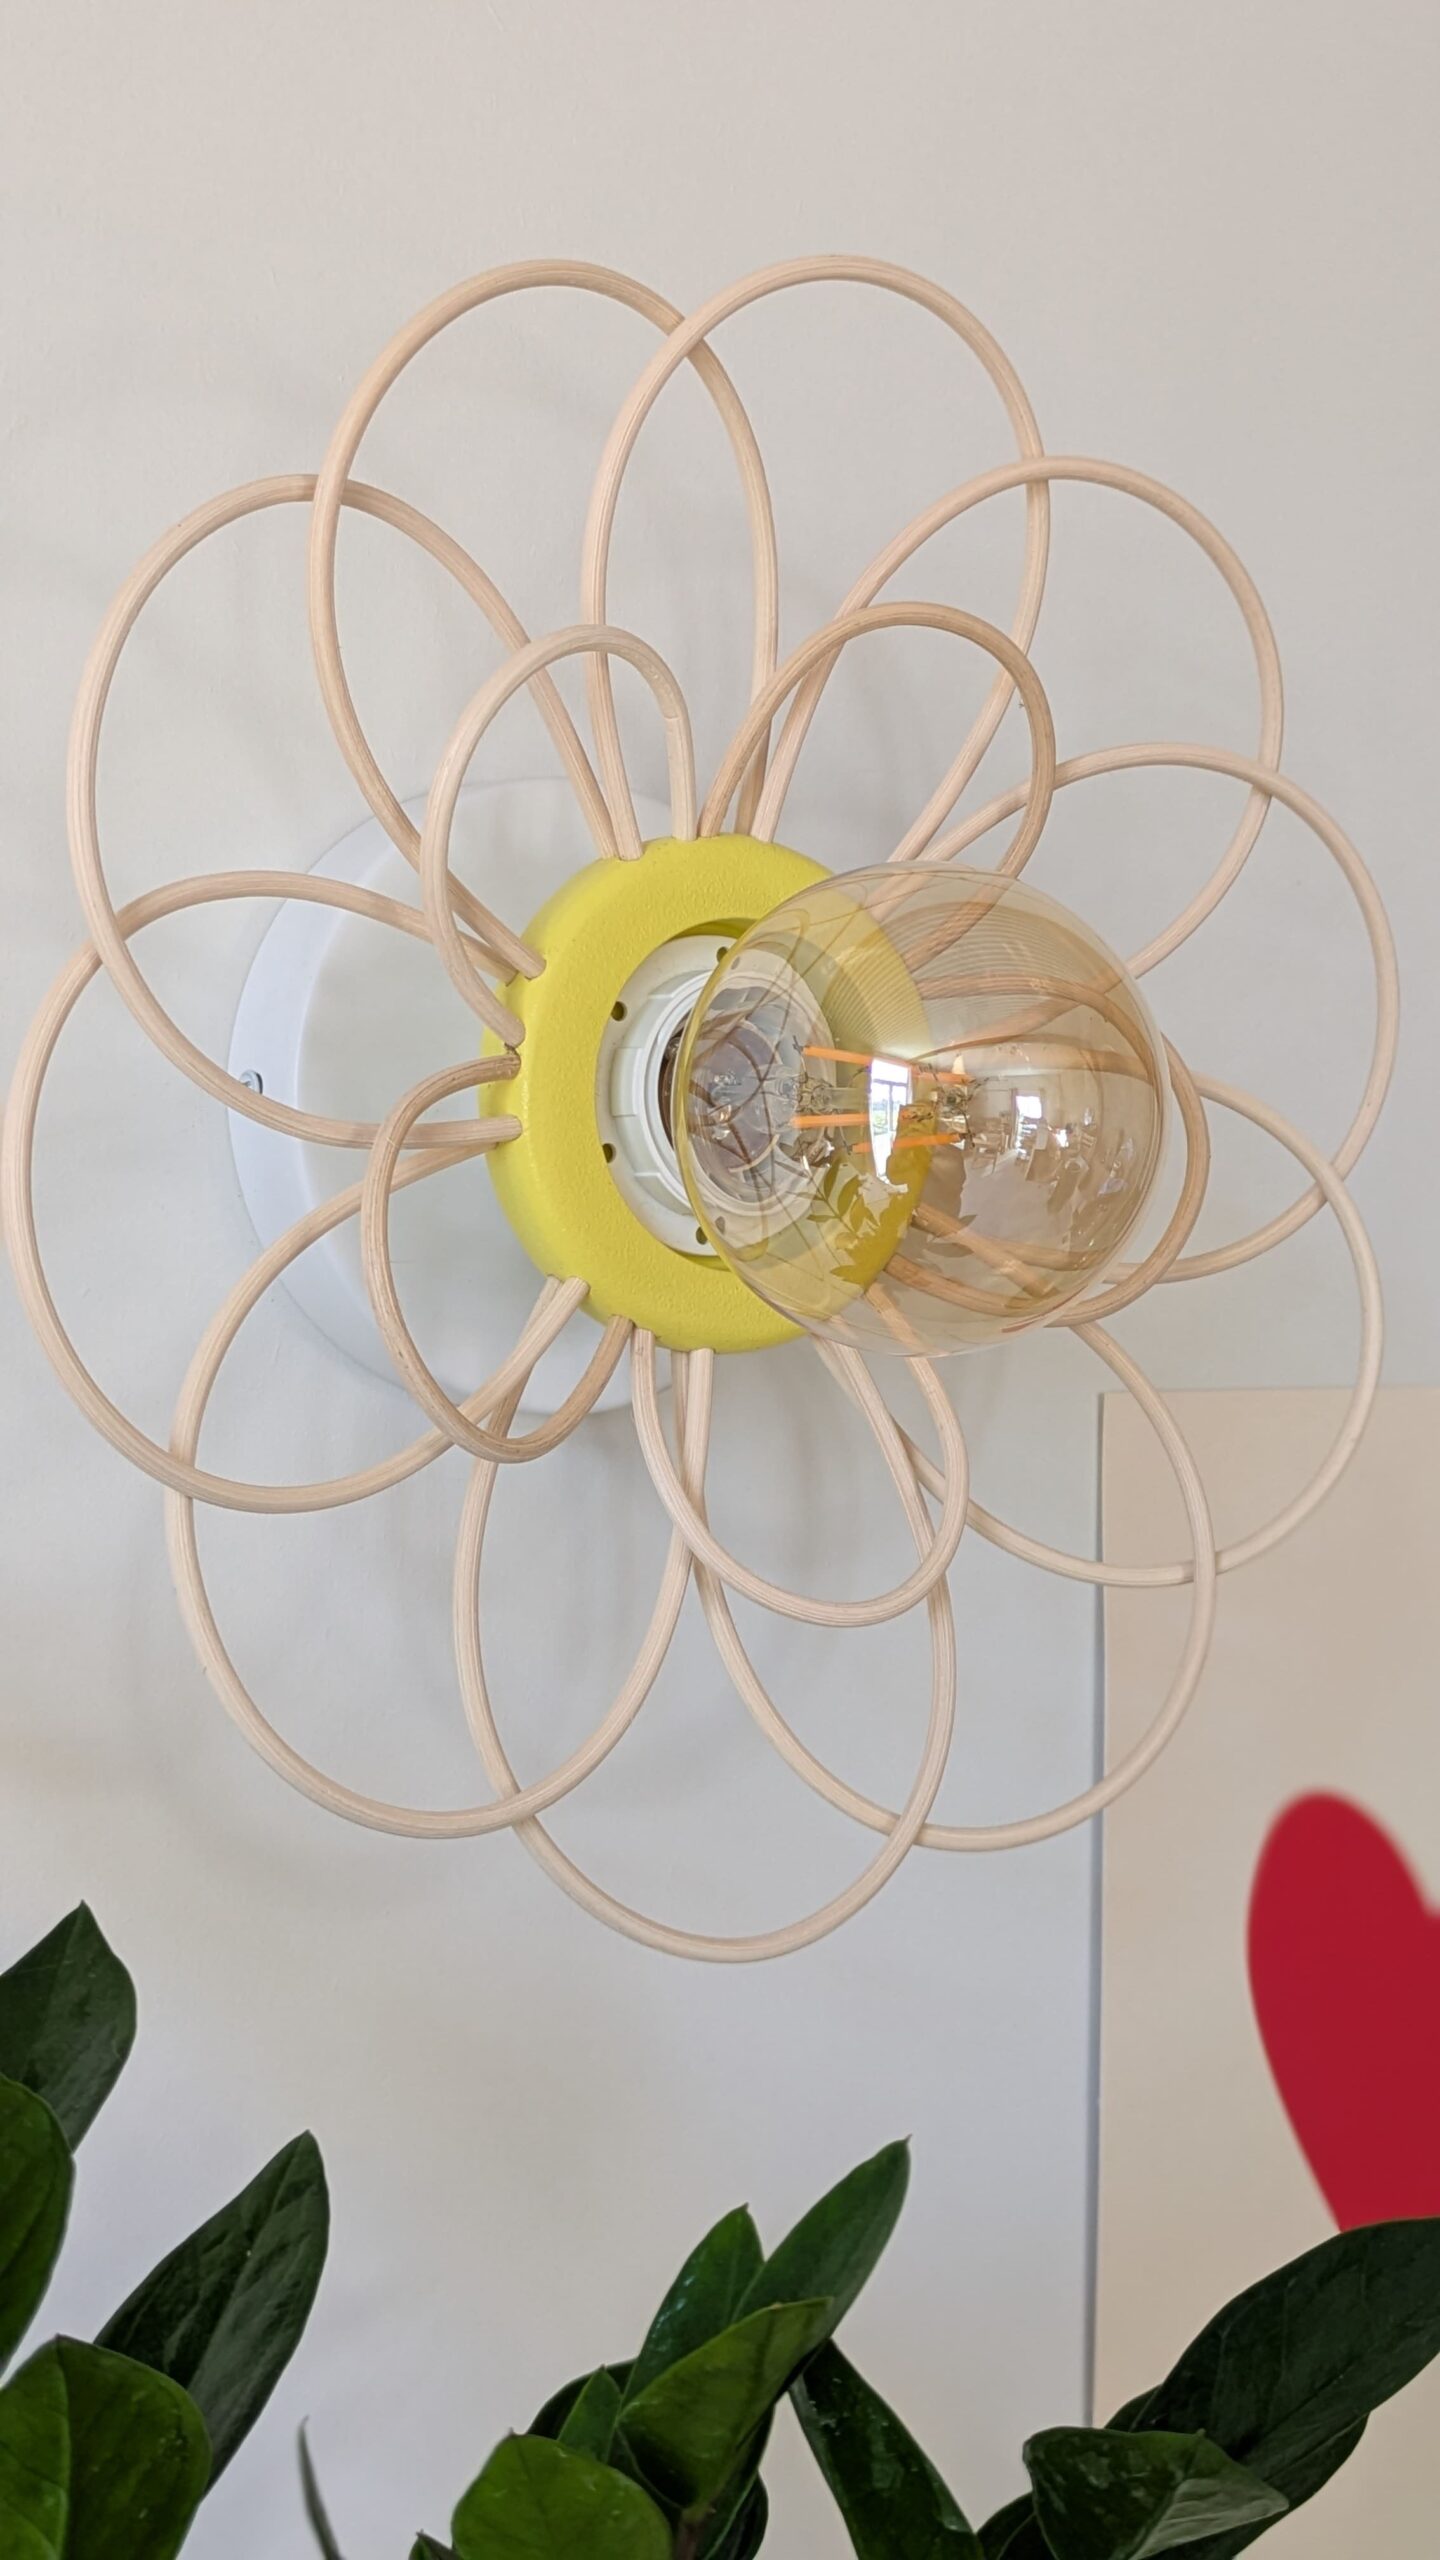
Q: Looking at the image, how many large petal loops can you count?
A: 10